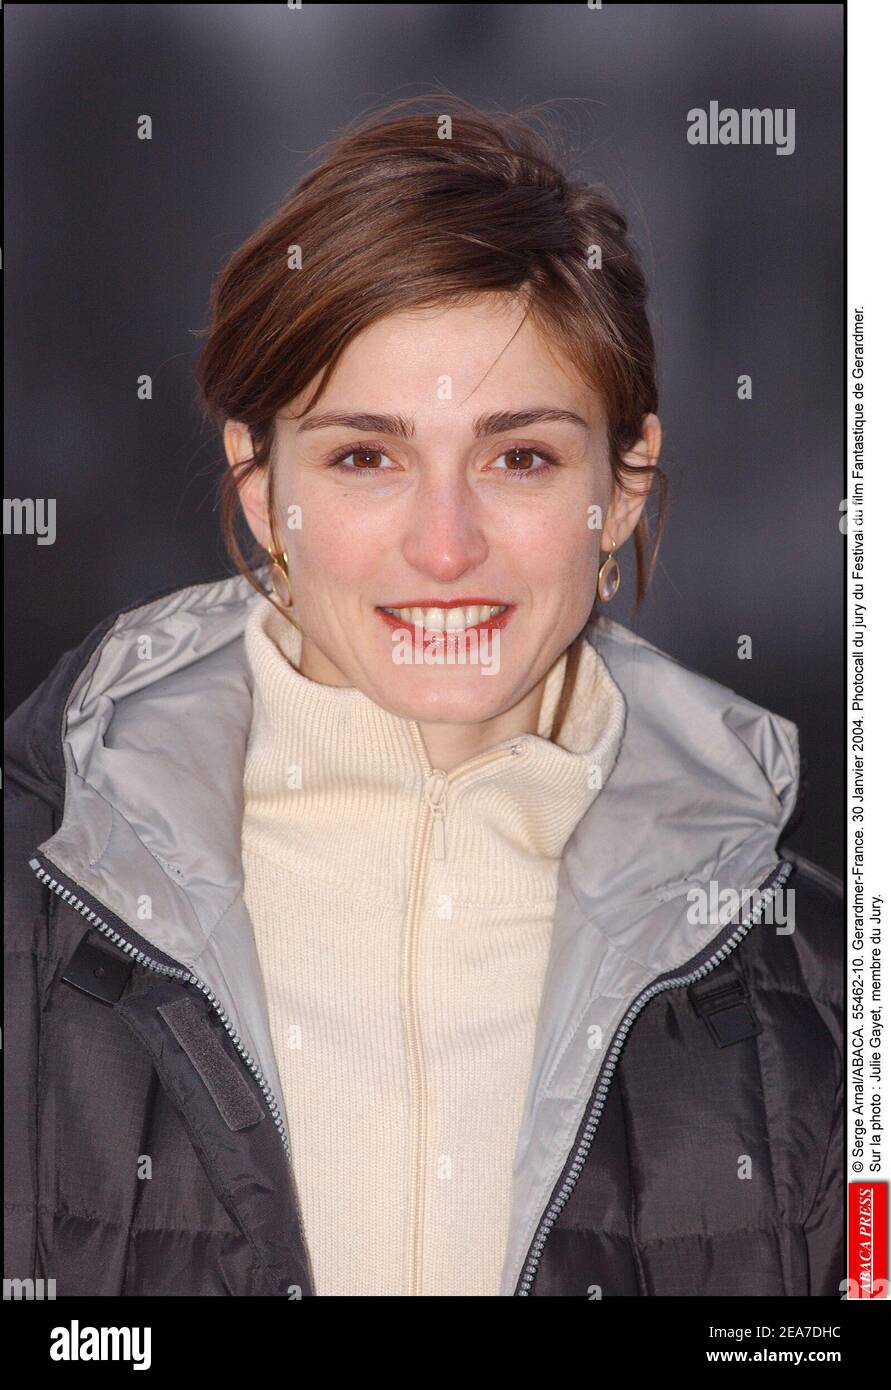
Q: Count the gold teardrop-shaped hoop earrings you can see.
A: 2